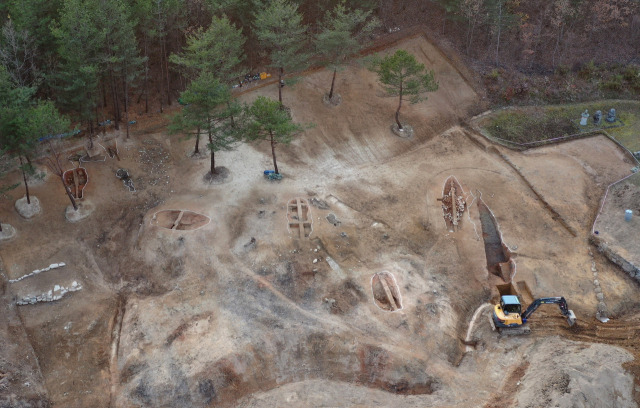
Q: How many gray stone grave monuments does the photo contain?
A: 3